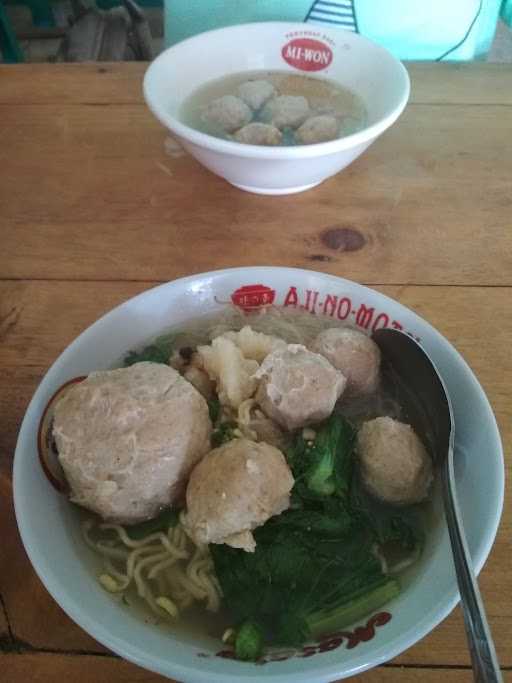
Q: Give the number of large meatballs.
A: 1